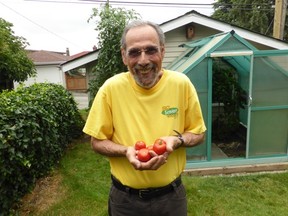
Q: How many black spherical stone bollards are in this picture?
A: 0